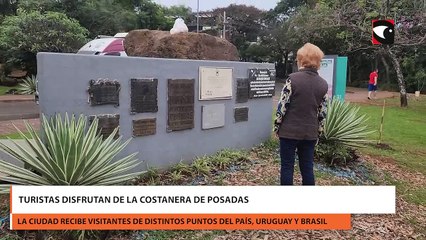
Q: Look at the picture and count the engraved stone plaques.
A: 10